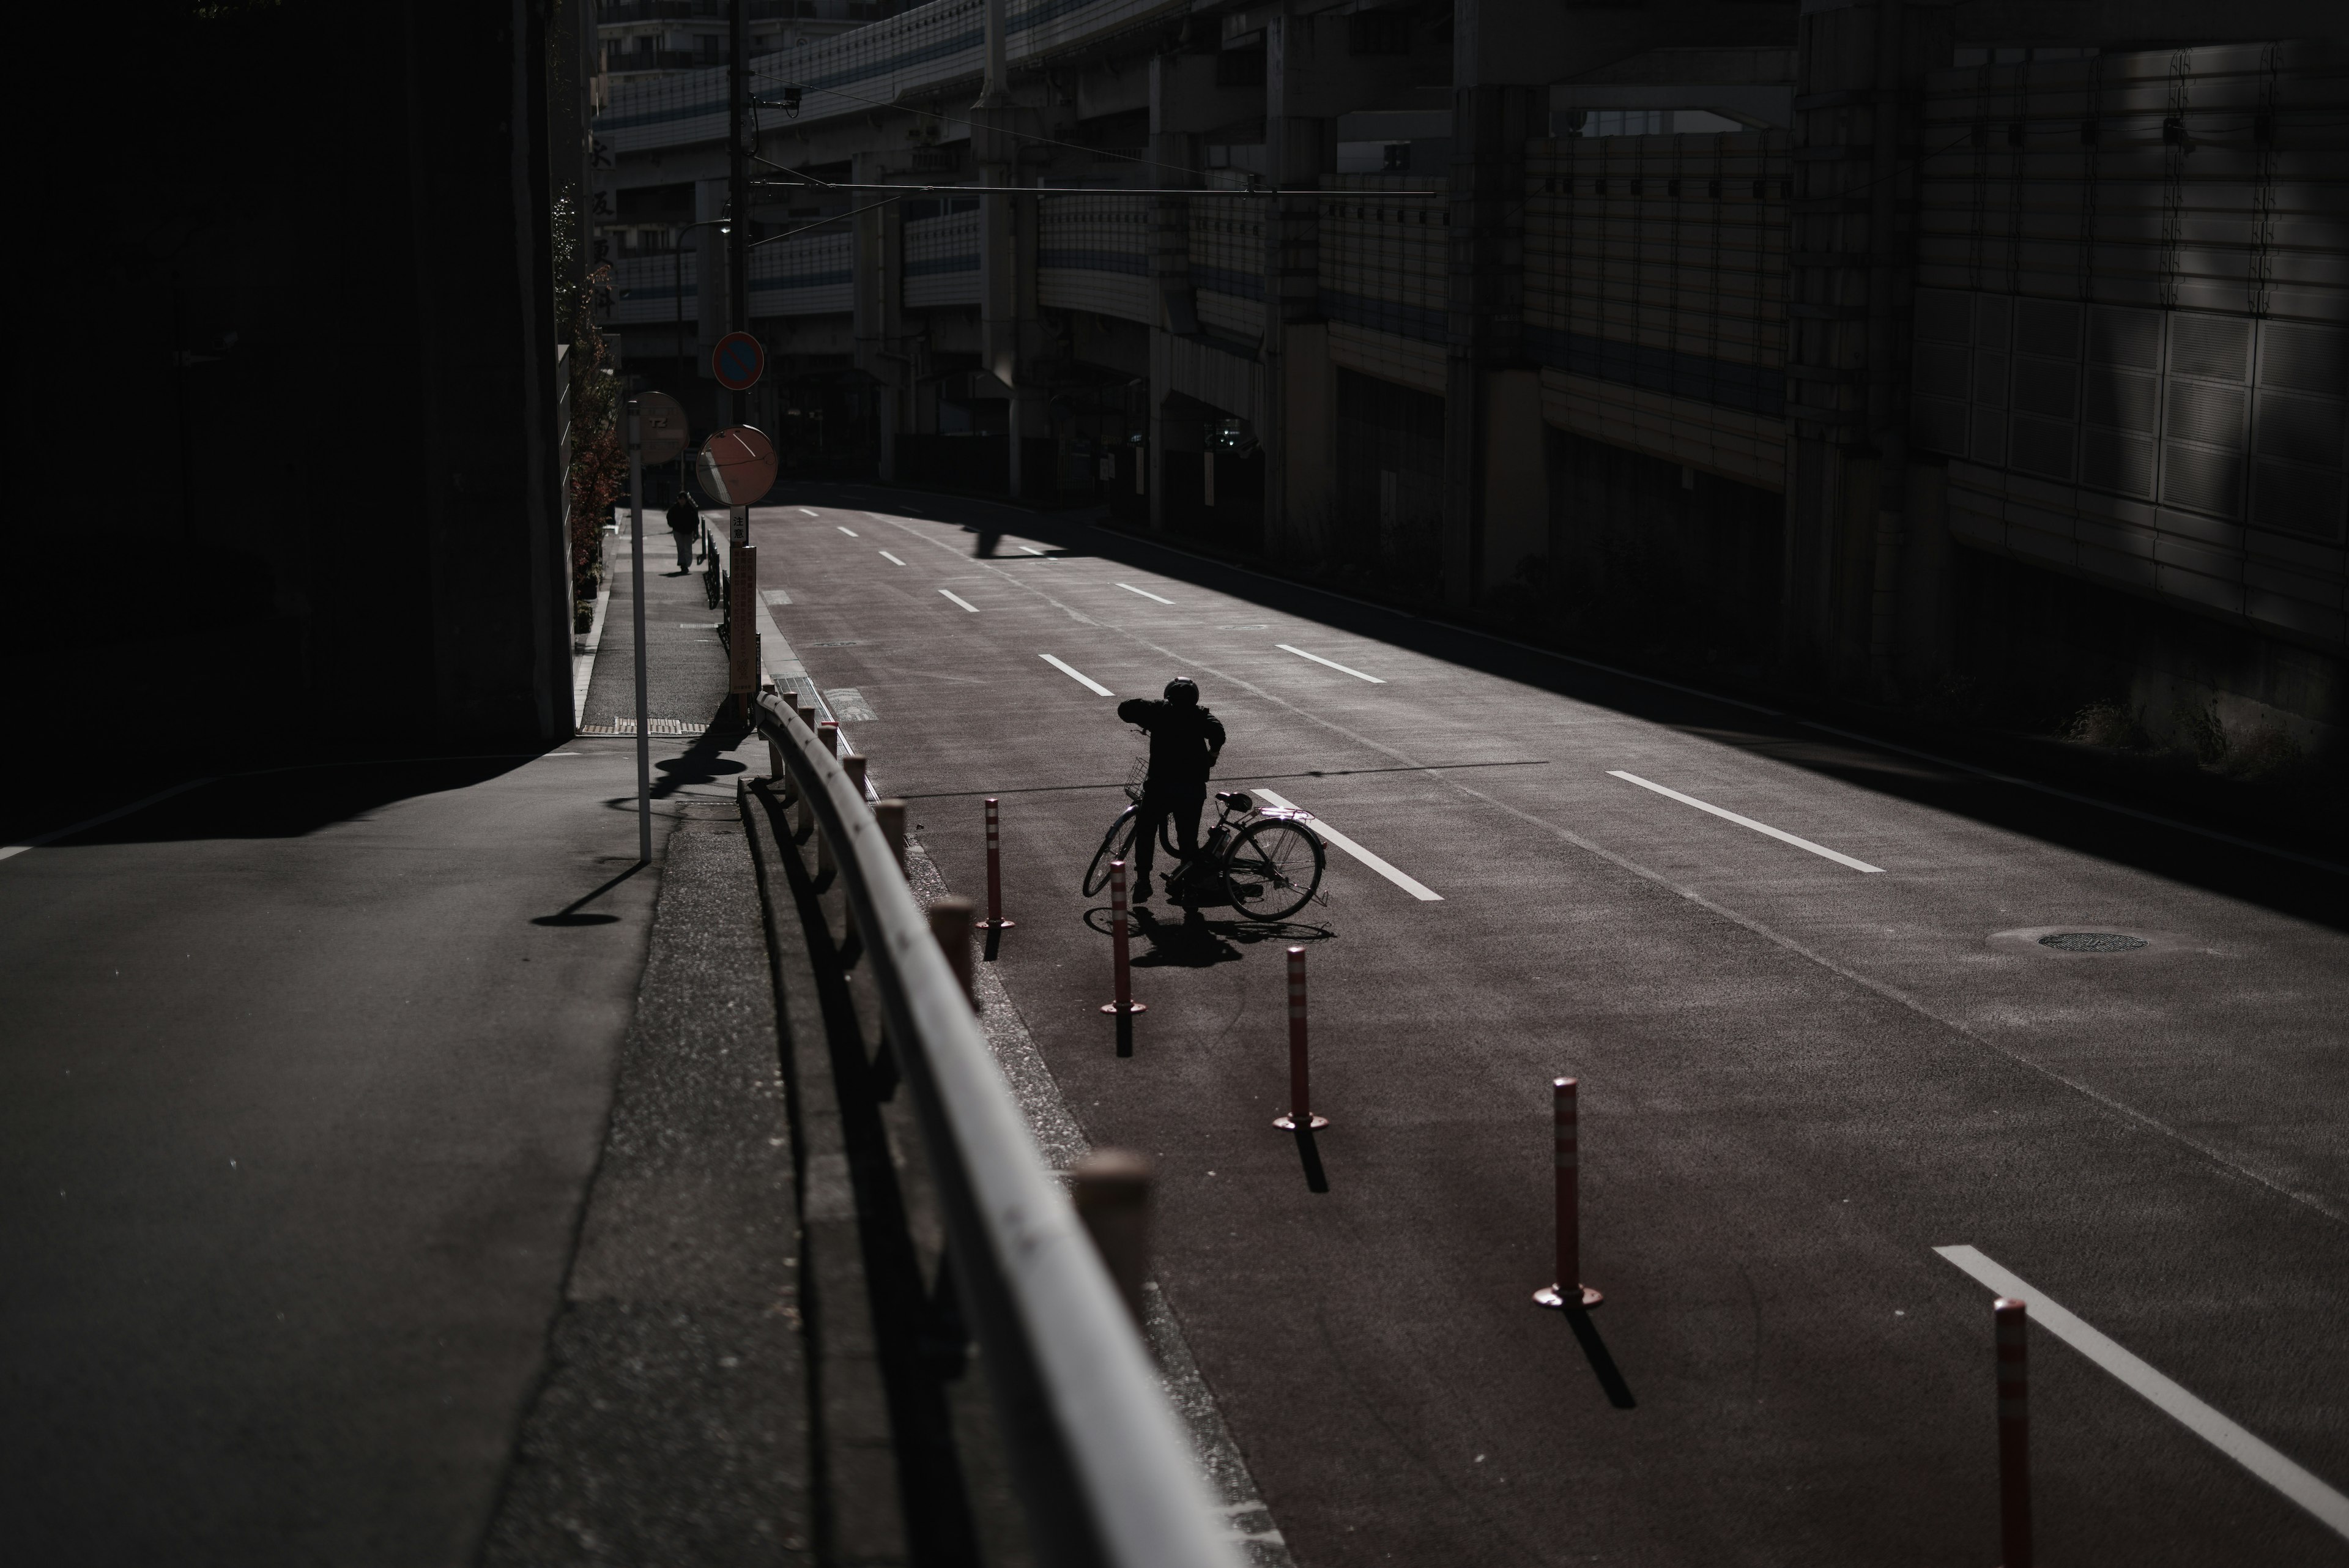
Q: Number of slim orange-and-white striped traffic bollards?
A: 5